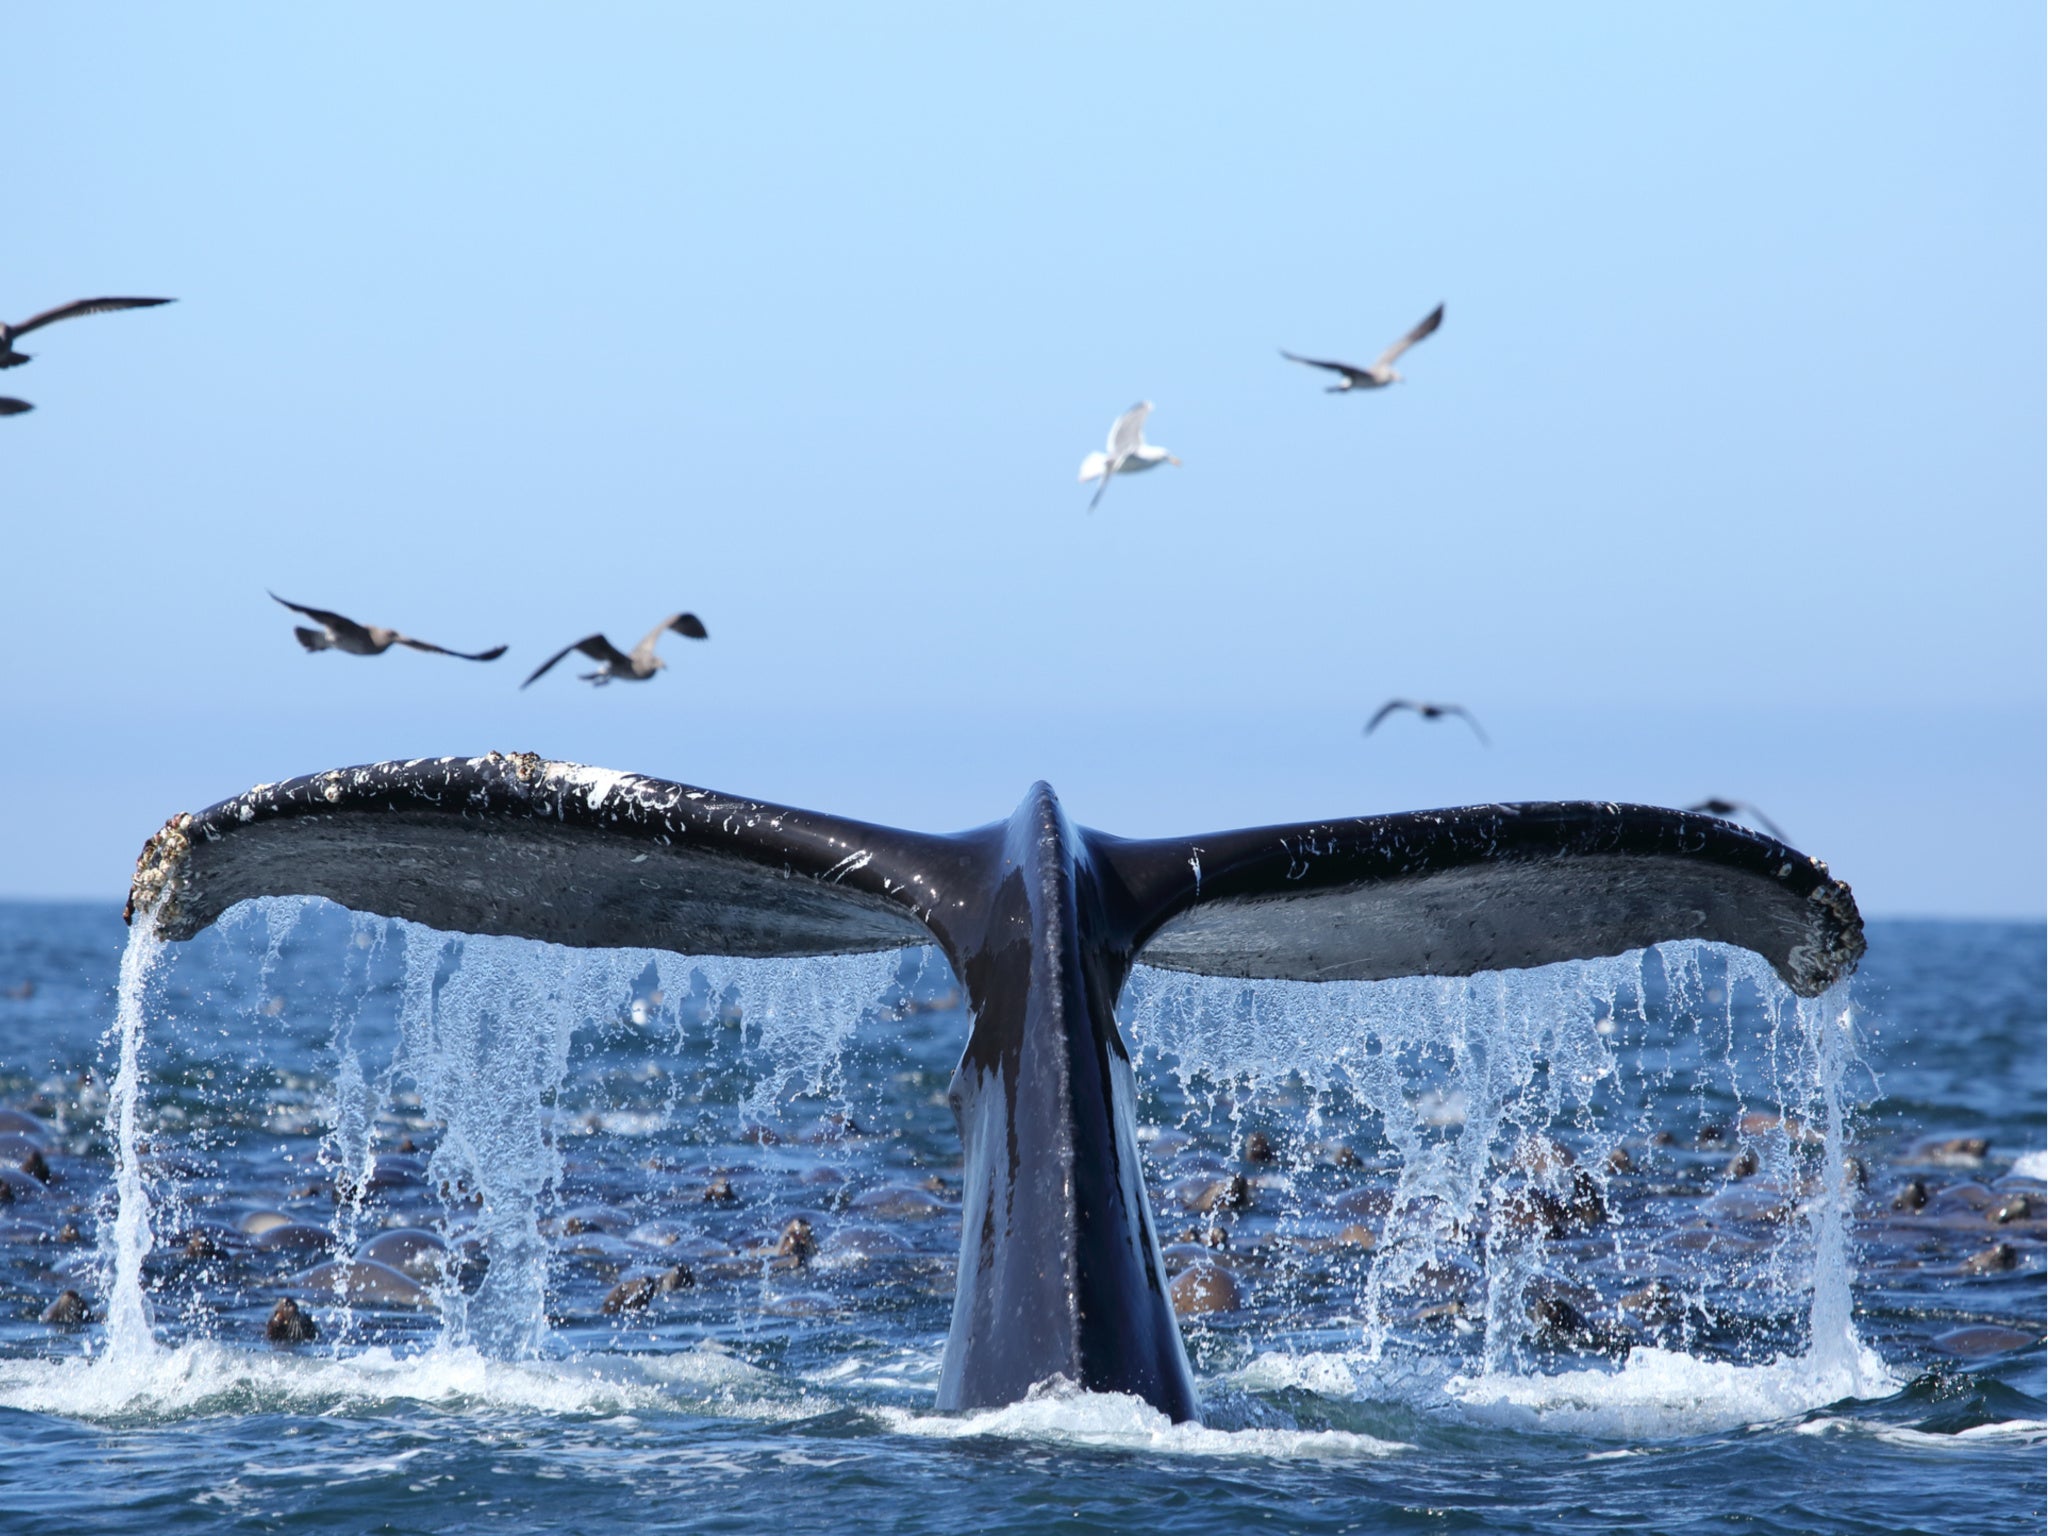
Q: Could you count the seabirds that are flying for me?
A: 8